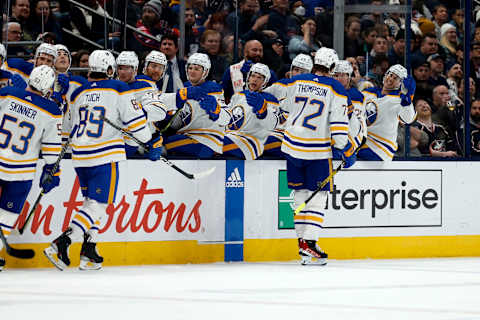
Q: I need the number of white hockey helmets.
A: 13